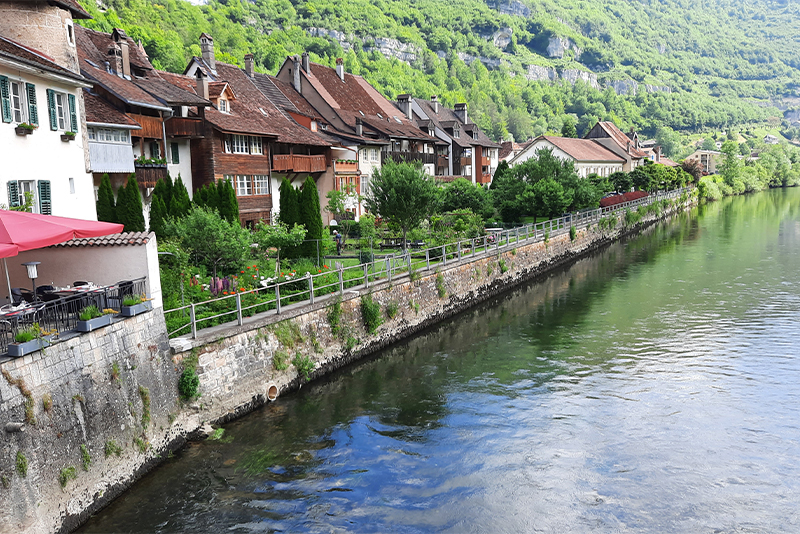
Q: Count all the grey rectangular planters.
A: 3